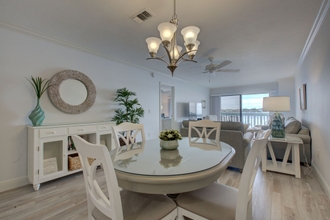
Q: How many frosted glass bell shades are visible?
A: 5